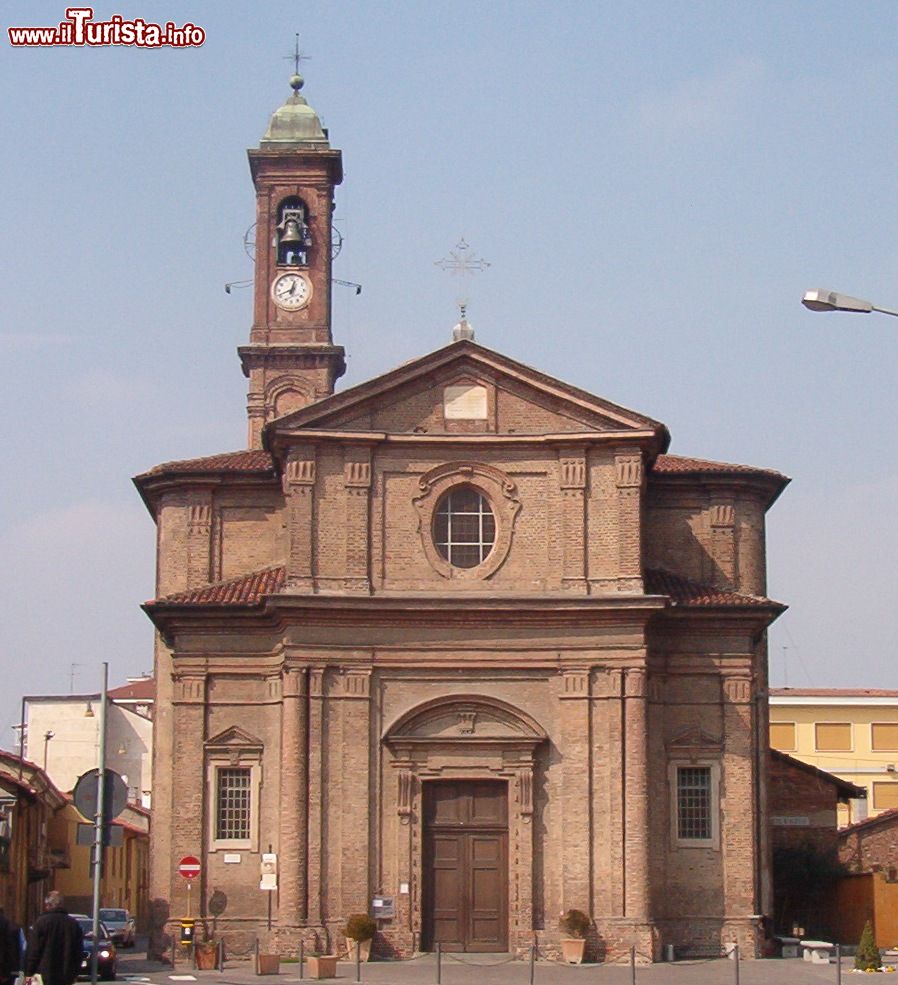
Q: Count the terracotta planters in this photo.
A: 5